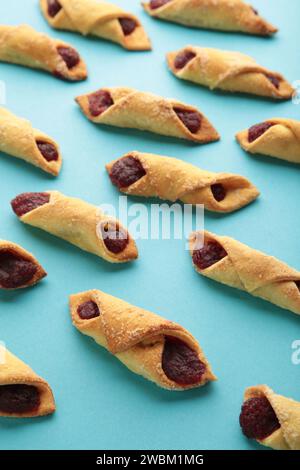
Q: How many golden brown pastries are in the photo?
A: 14